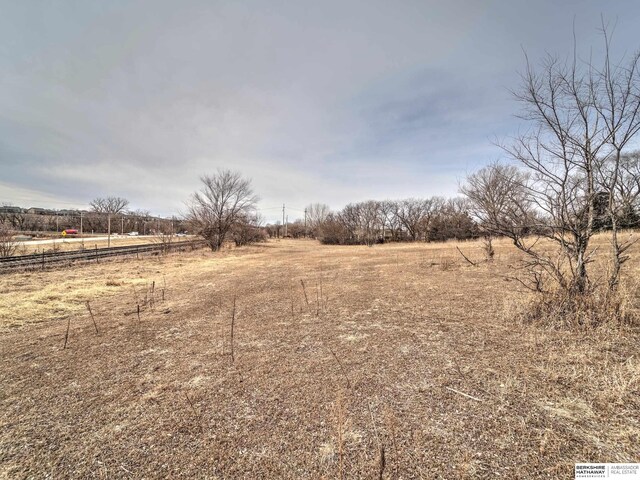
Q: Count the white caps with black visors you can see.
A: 0